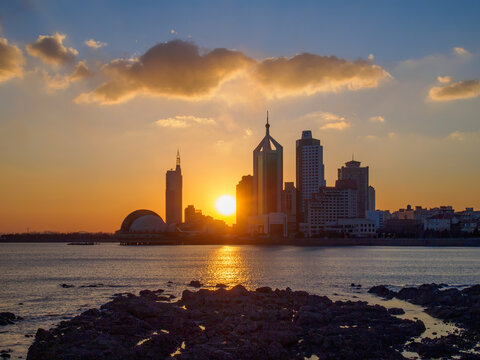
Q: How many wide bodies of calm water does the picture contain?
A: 1